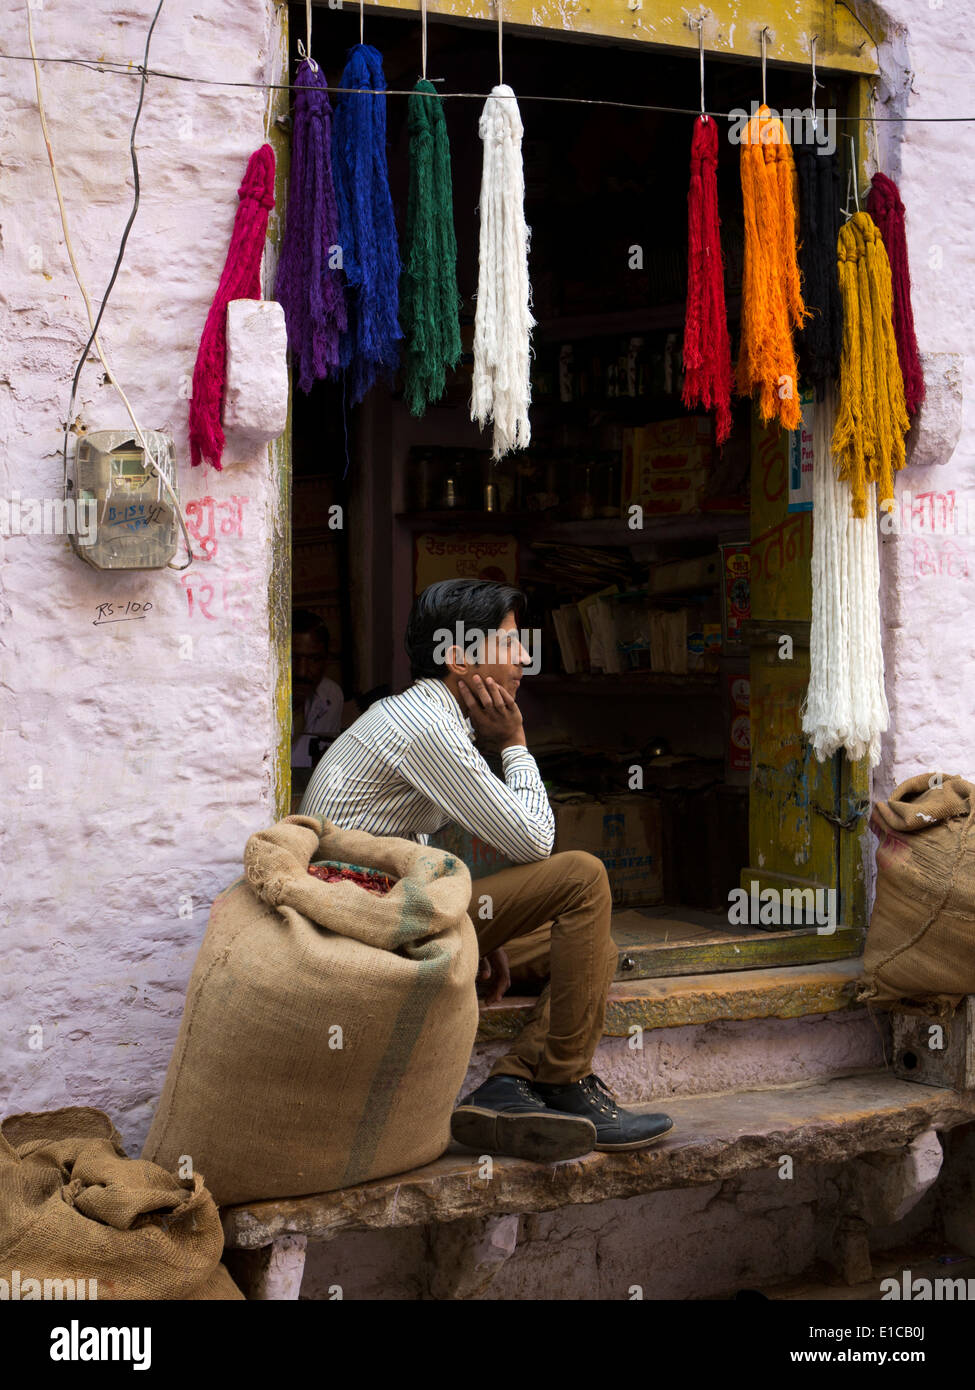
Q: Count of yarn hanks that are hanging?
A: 11